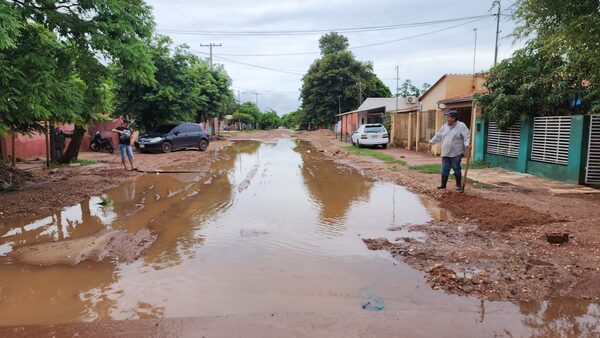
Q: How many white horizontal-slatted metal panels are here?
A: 3